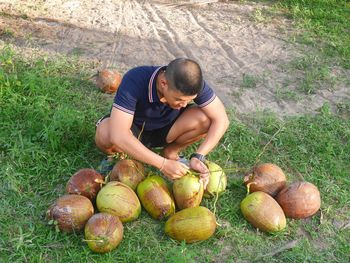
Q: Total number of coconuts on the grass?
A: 13